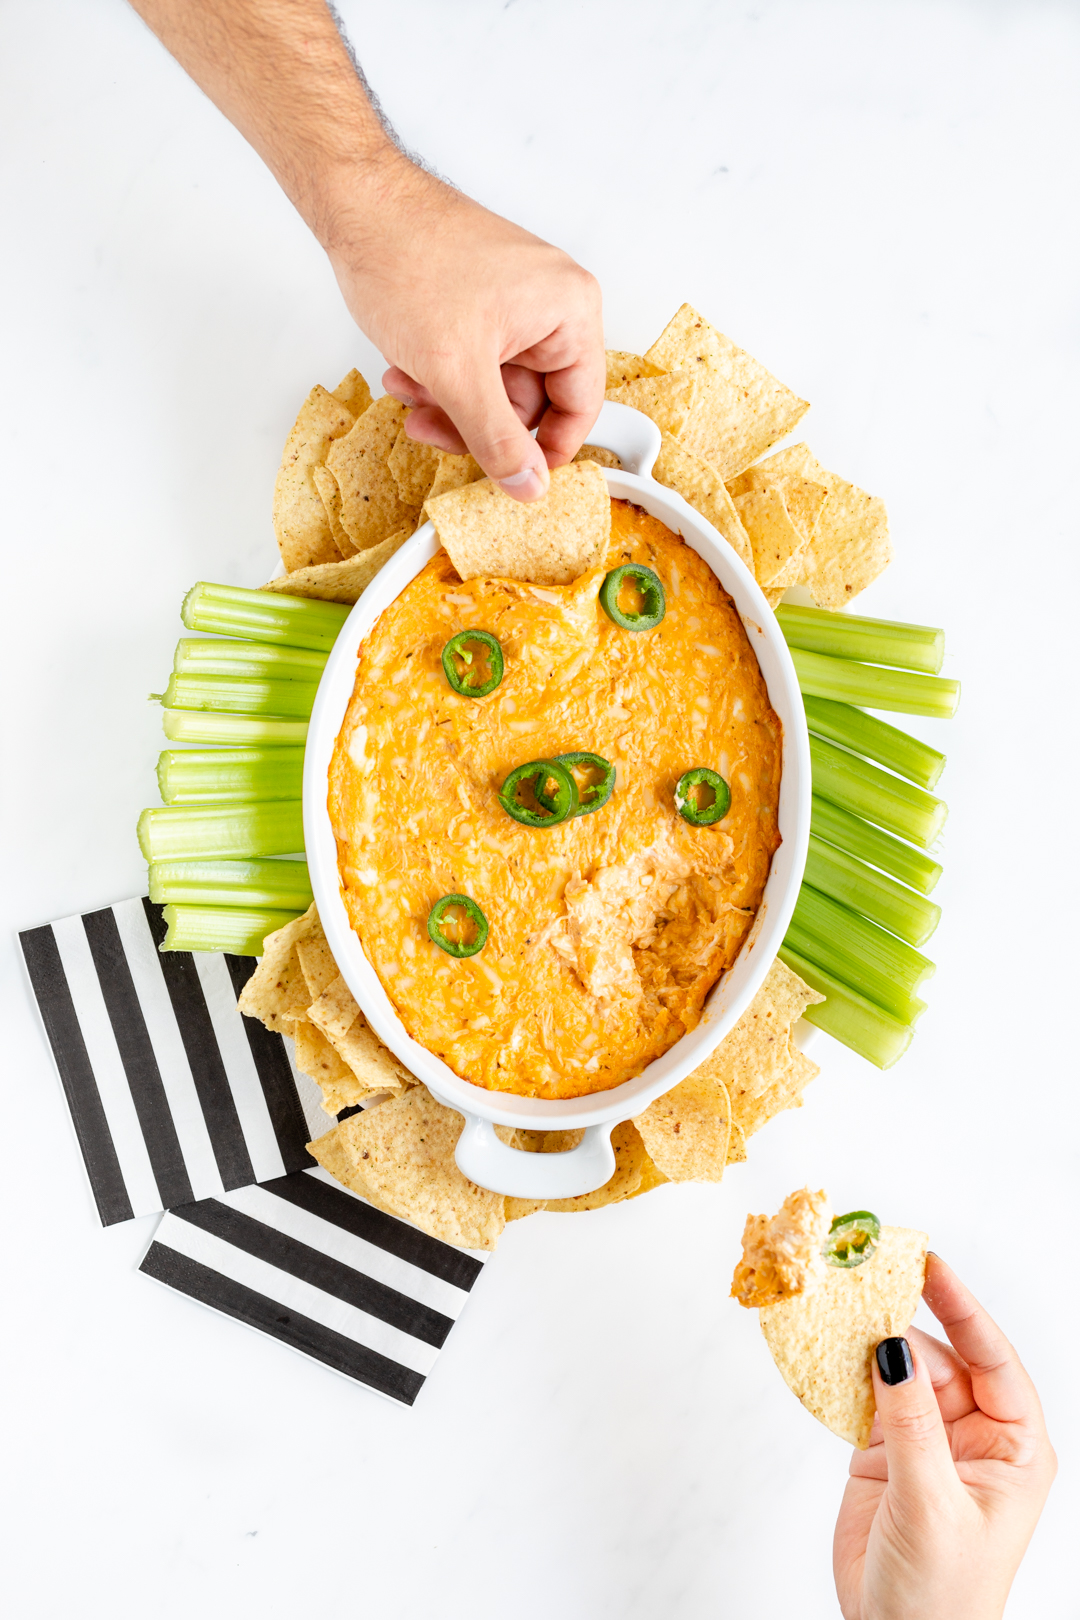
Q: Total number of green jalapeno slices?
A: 7